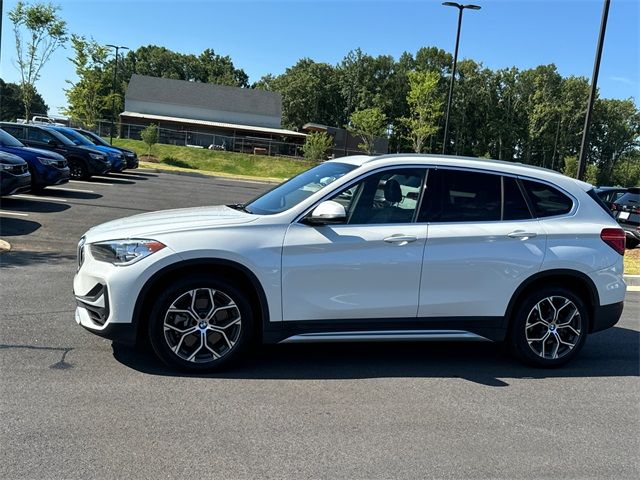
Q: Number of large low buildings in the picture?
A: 1